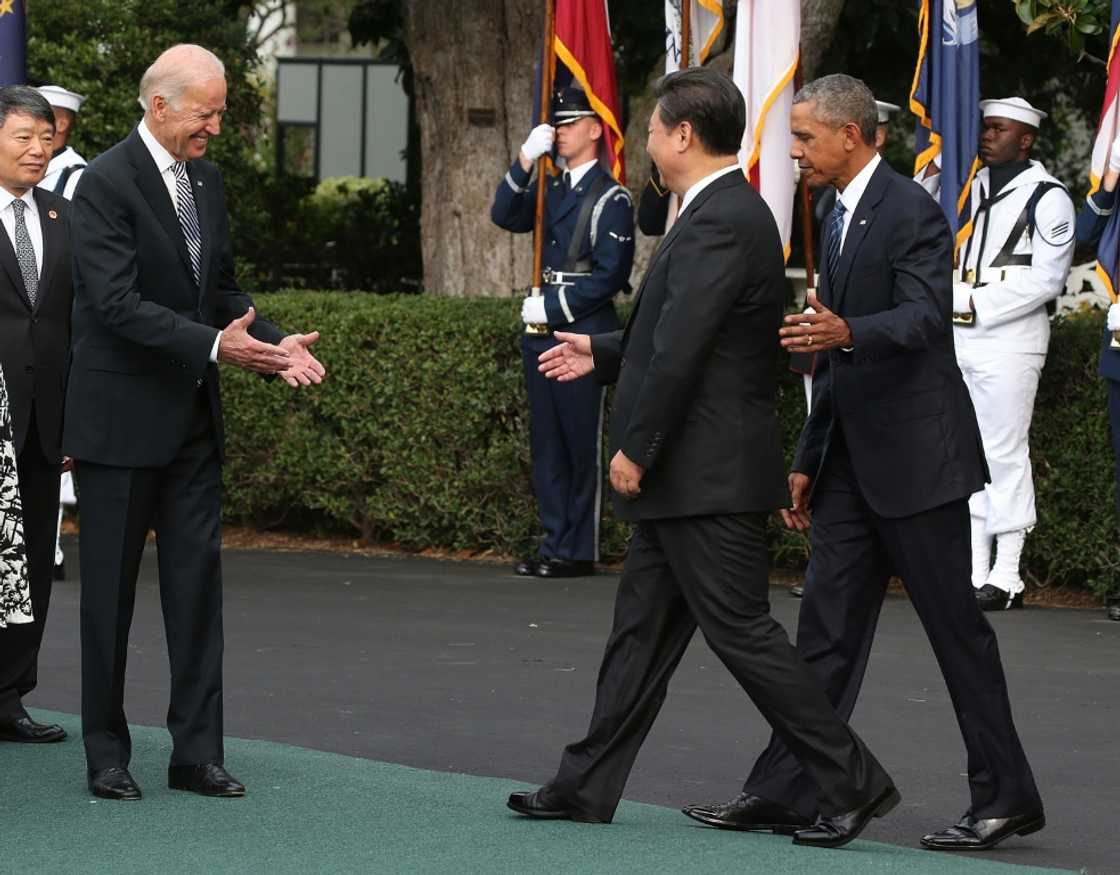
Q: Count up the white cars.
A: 0